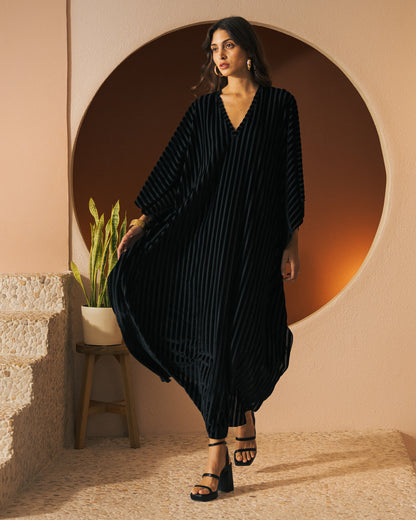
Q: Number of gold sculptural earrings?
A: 2